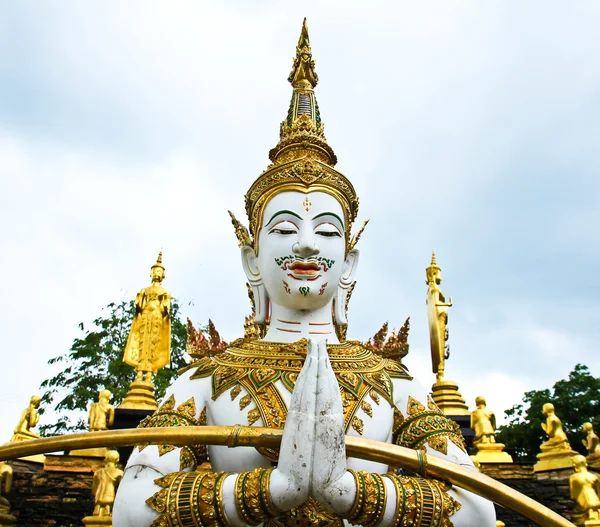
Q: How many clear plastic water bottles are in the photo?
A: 0